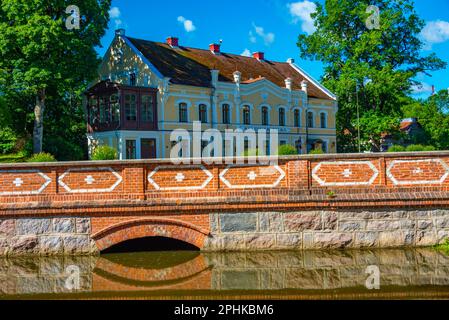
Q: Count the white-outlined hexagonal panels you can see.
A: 6